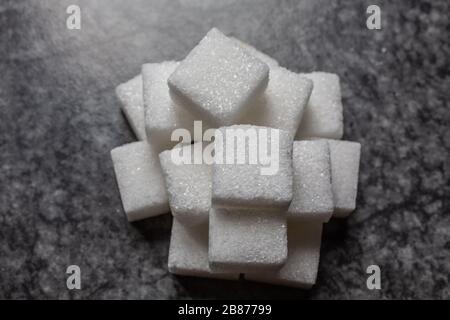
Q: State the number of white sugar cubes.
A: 14